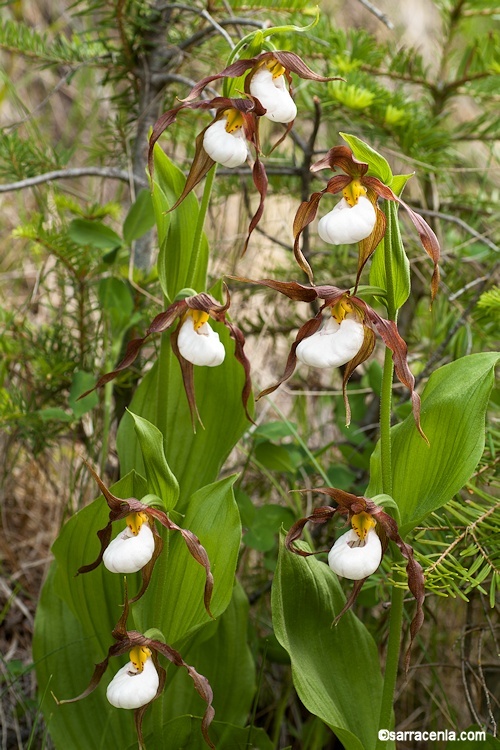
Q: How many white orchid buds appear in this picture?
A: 8